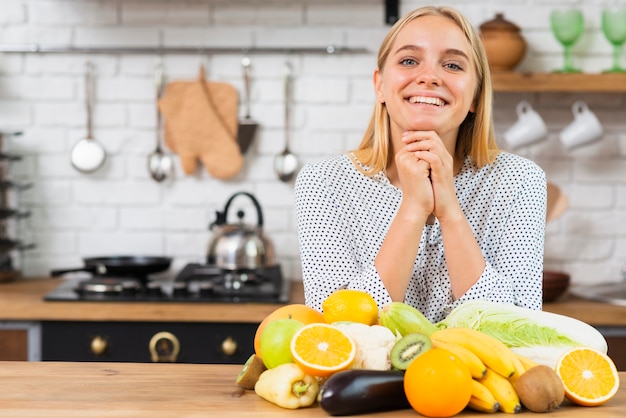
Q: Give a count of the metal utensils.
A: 4